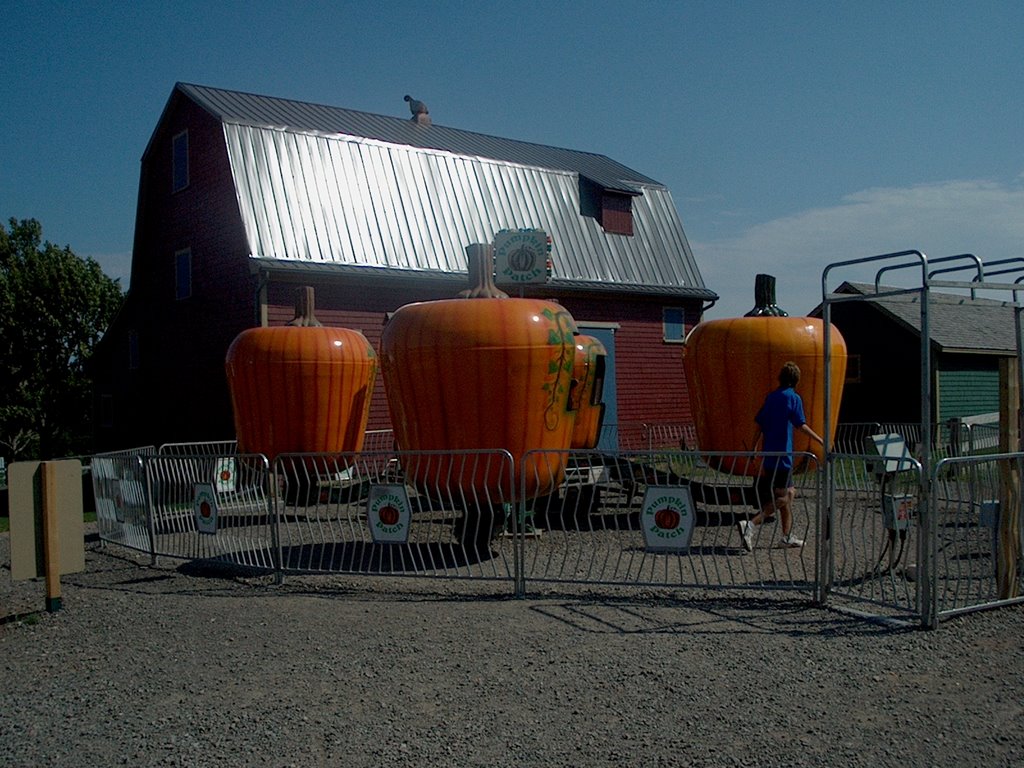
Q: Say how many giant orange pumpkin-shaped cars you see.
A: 4